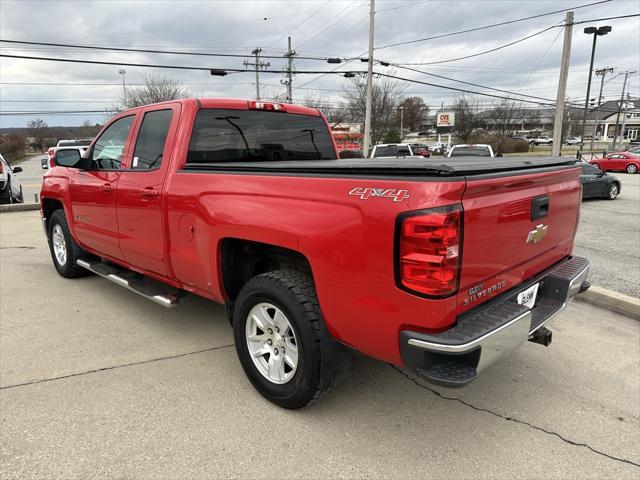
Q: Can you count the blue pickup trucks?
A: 0